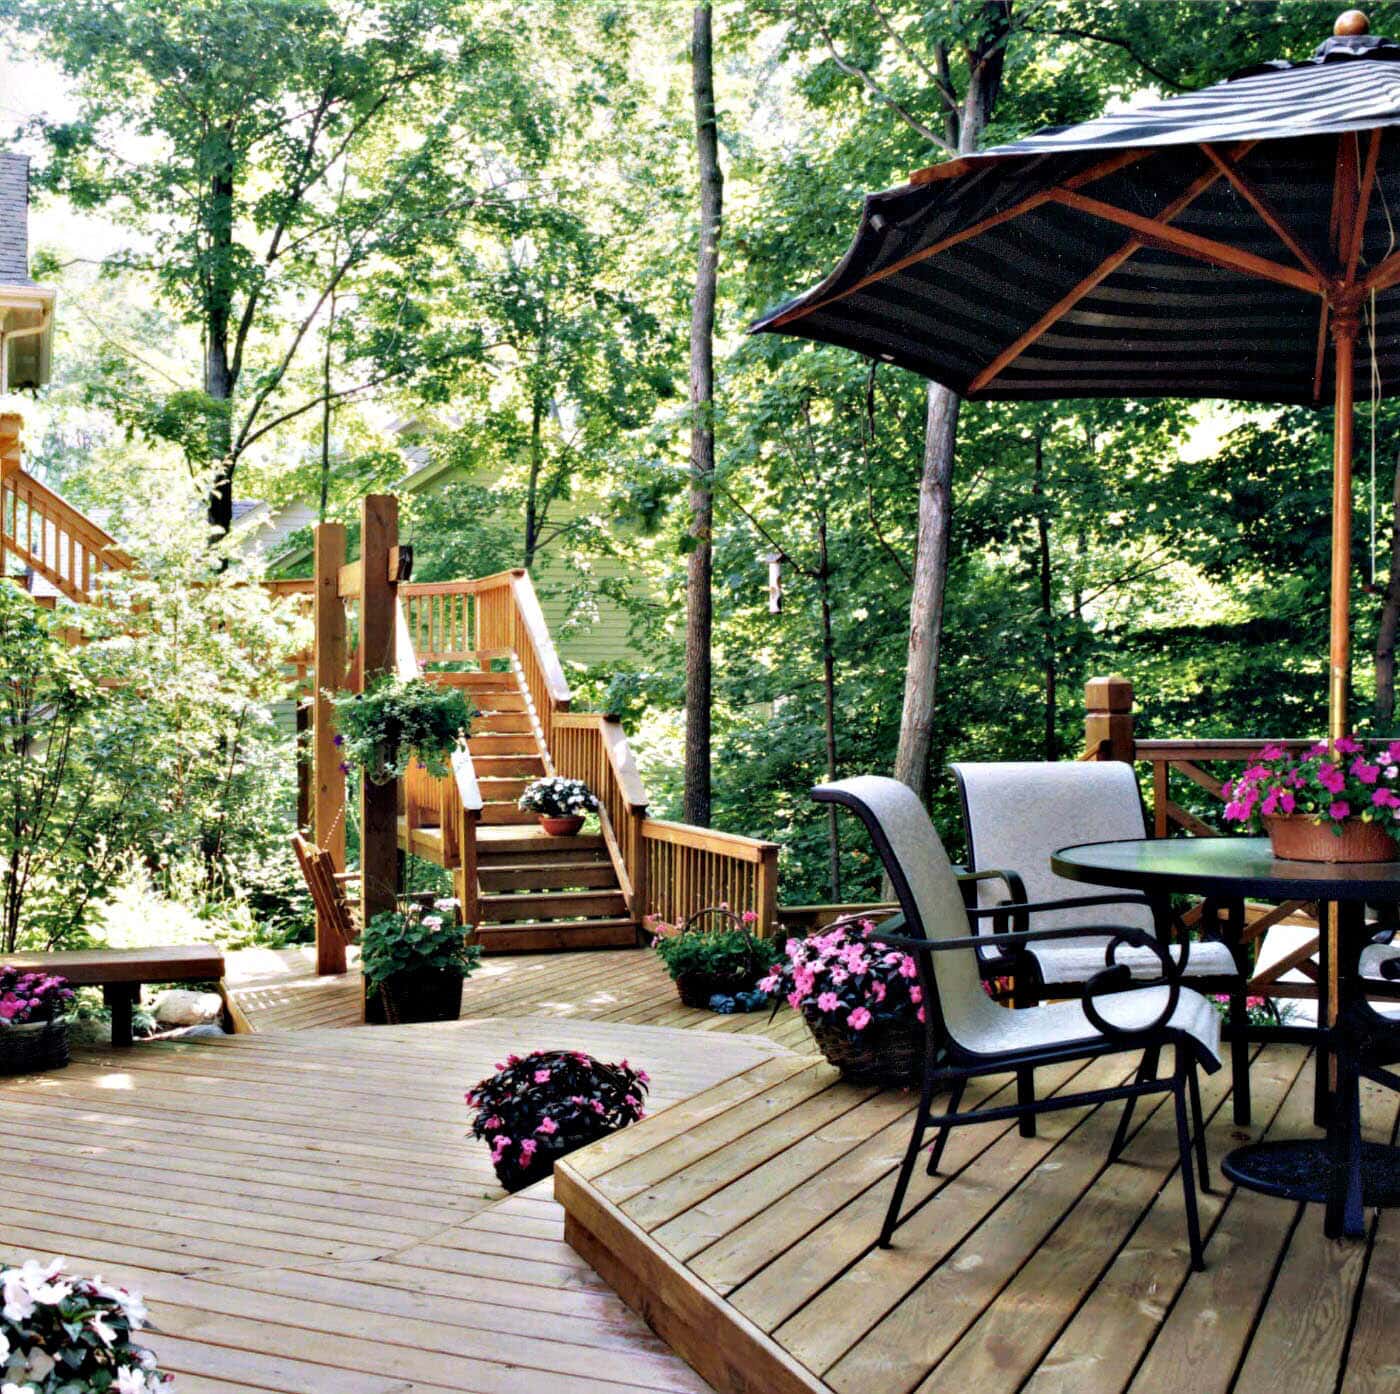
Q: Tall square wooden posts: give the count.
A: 2